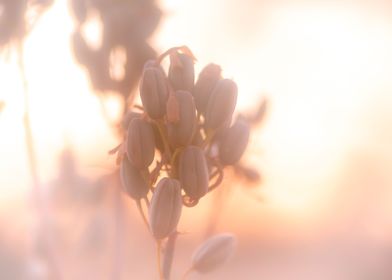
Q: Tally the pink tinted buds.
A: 11